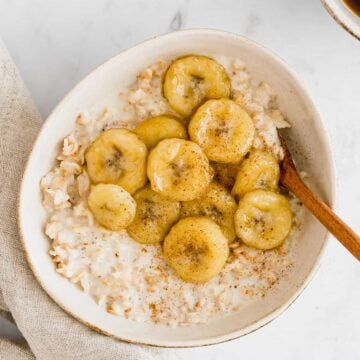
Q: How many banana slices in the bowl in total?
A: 11